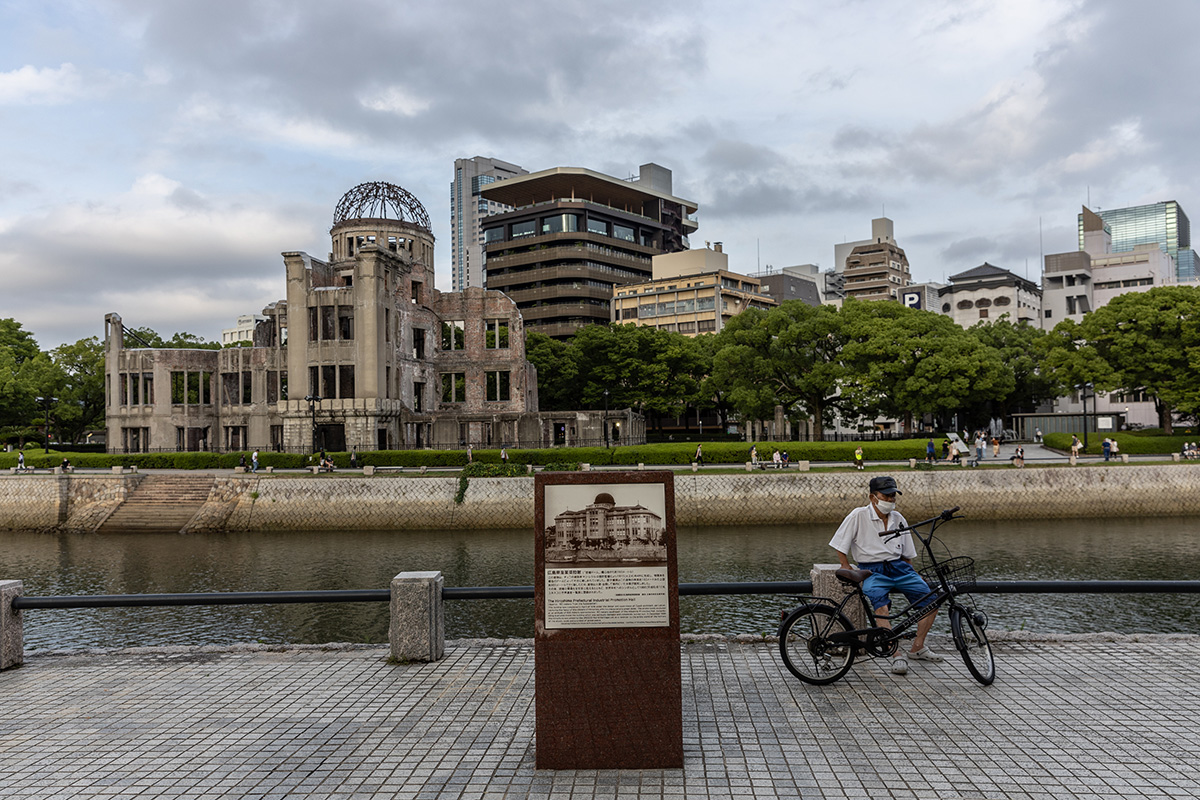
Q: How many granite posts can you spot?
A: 3